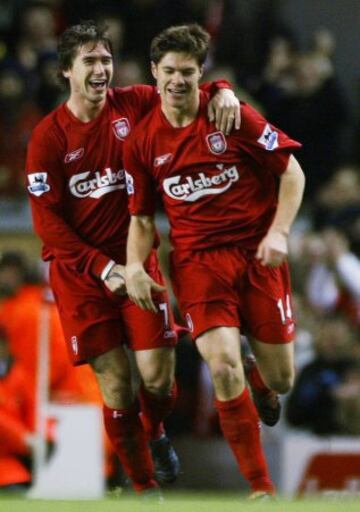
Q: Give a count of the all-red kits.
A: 2